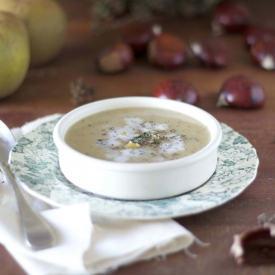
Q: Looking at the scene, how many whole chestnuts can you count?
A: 9